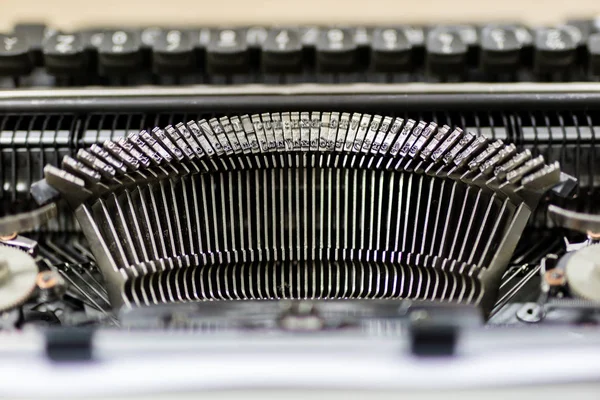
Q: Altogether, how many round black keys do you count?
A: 12